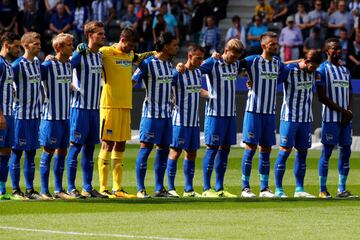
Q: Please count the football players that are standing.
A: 11